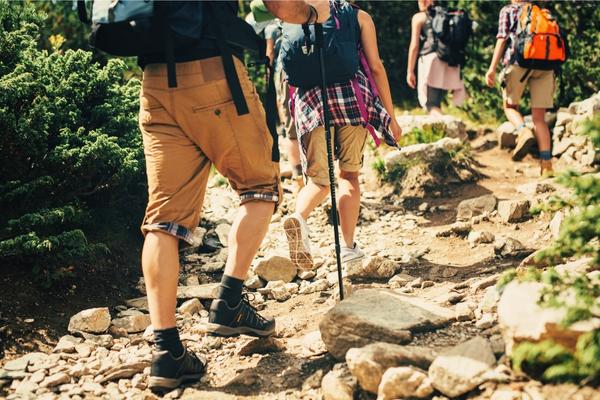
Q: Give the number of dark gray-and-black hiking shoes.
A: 2